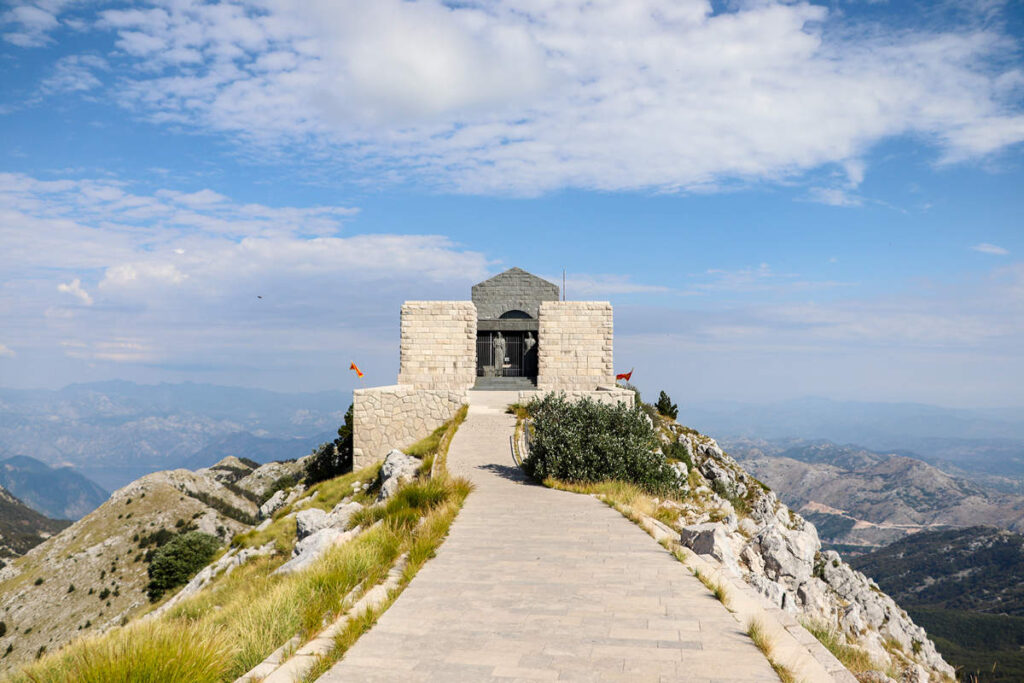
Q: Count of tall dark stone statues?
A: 2